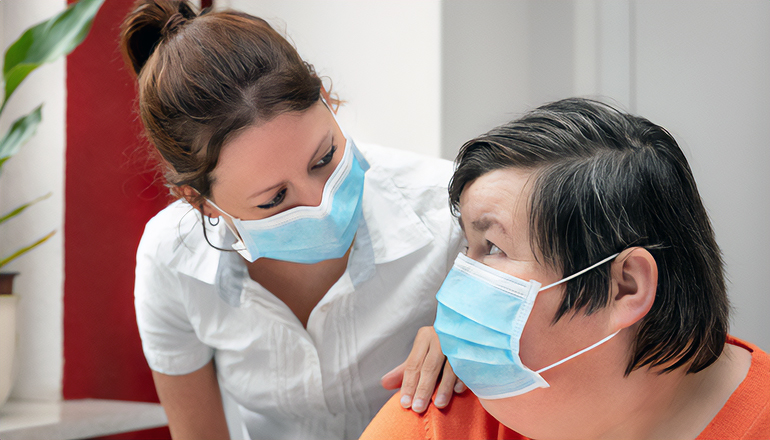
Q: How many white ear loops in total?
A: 3